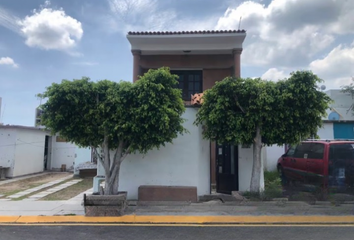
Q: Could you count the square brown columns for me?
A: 2